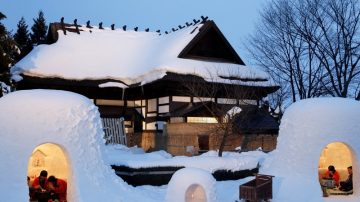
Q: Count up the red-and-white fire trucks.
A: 0